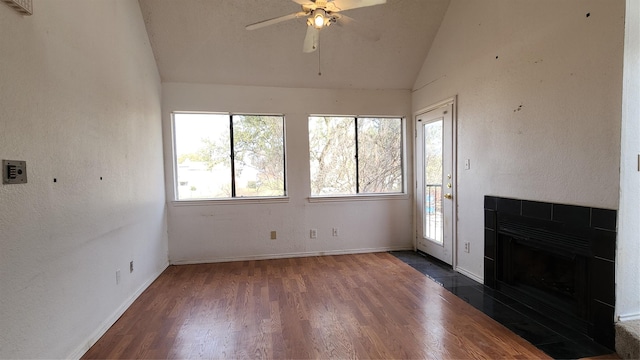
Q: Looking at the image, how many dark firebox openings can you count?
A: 1